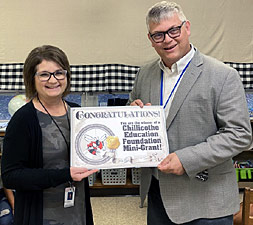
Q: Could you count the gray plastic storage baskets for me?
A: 3